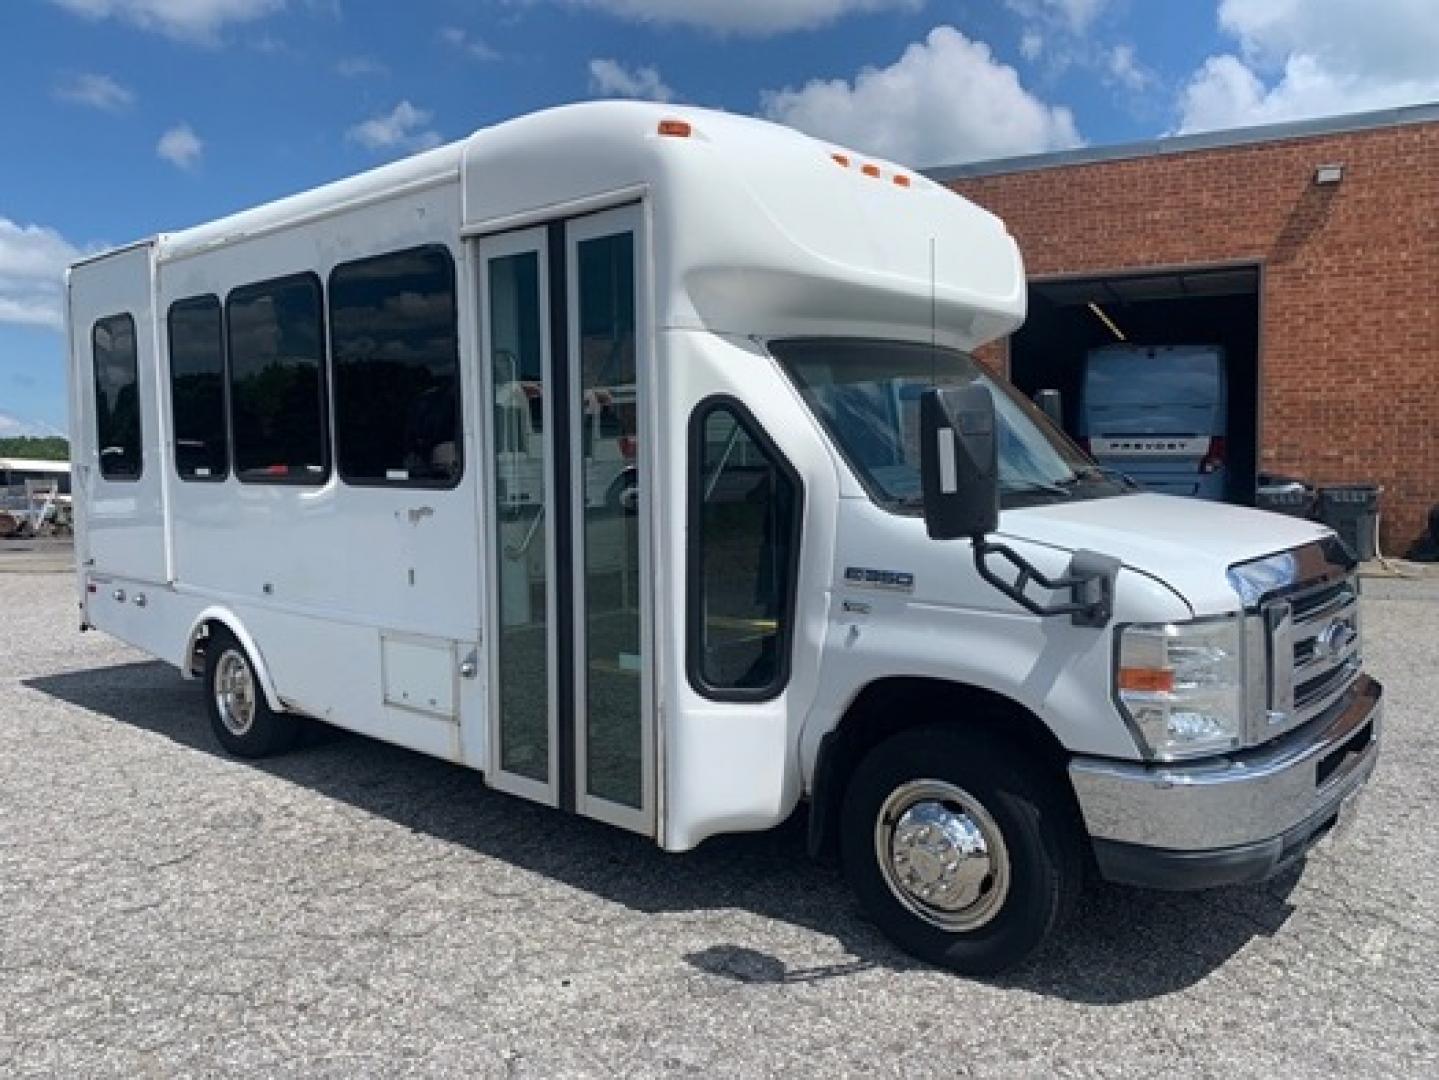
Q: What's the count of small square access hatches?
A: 1